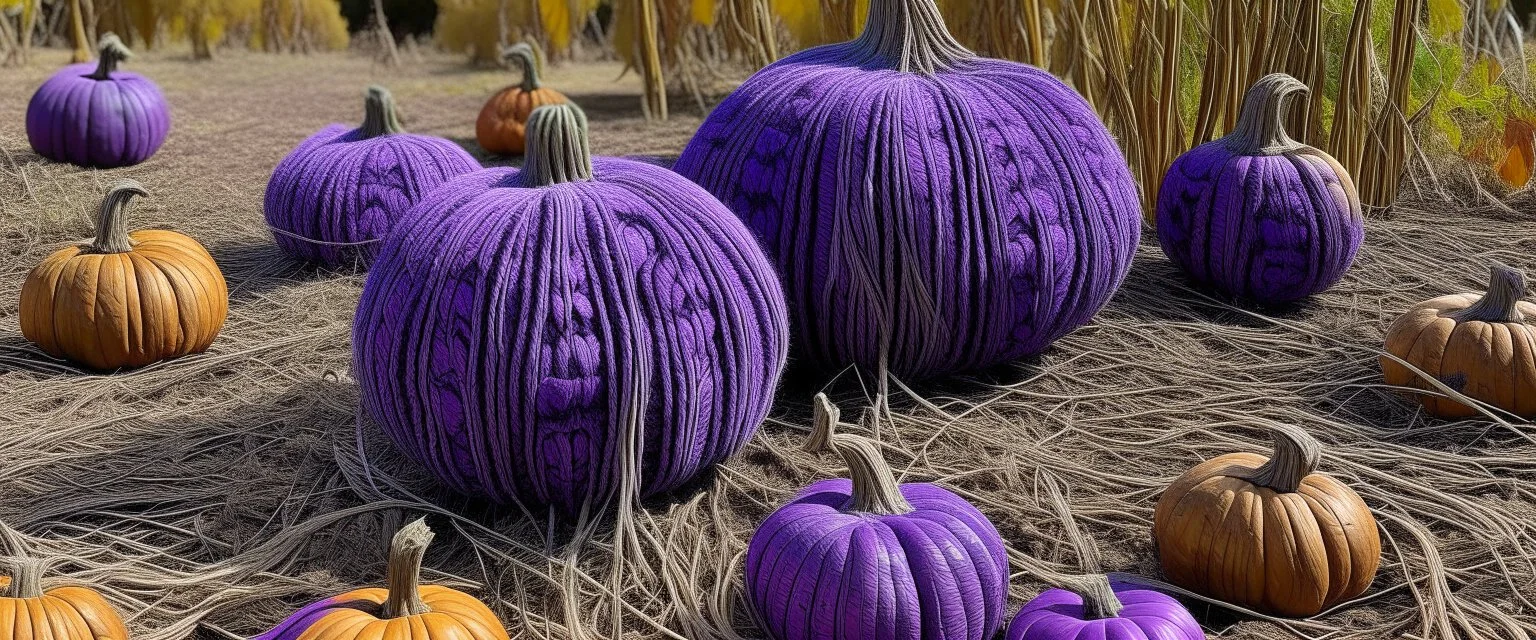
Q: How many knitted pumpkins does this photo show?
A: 4